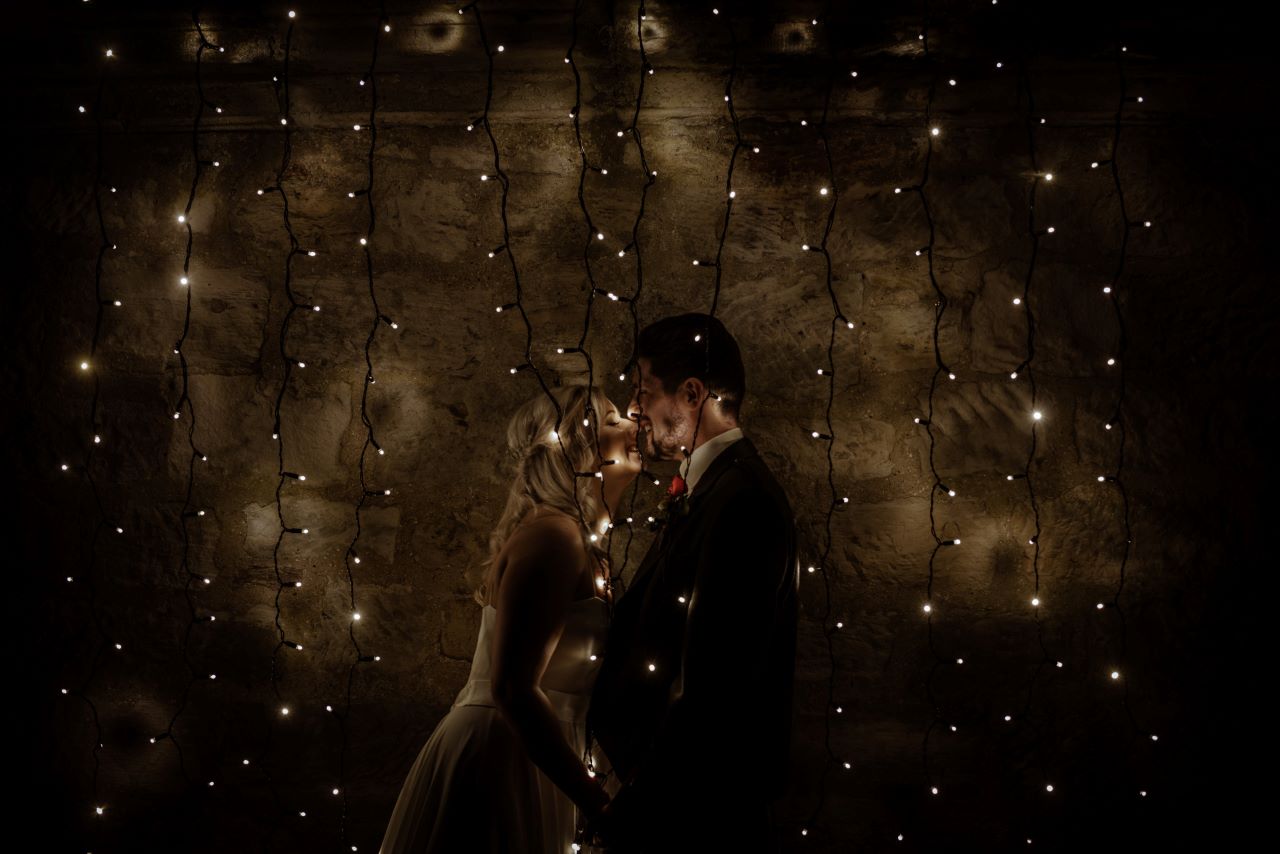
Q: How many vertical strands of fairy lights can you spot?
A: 12